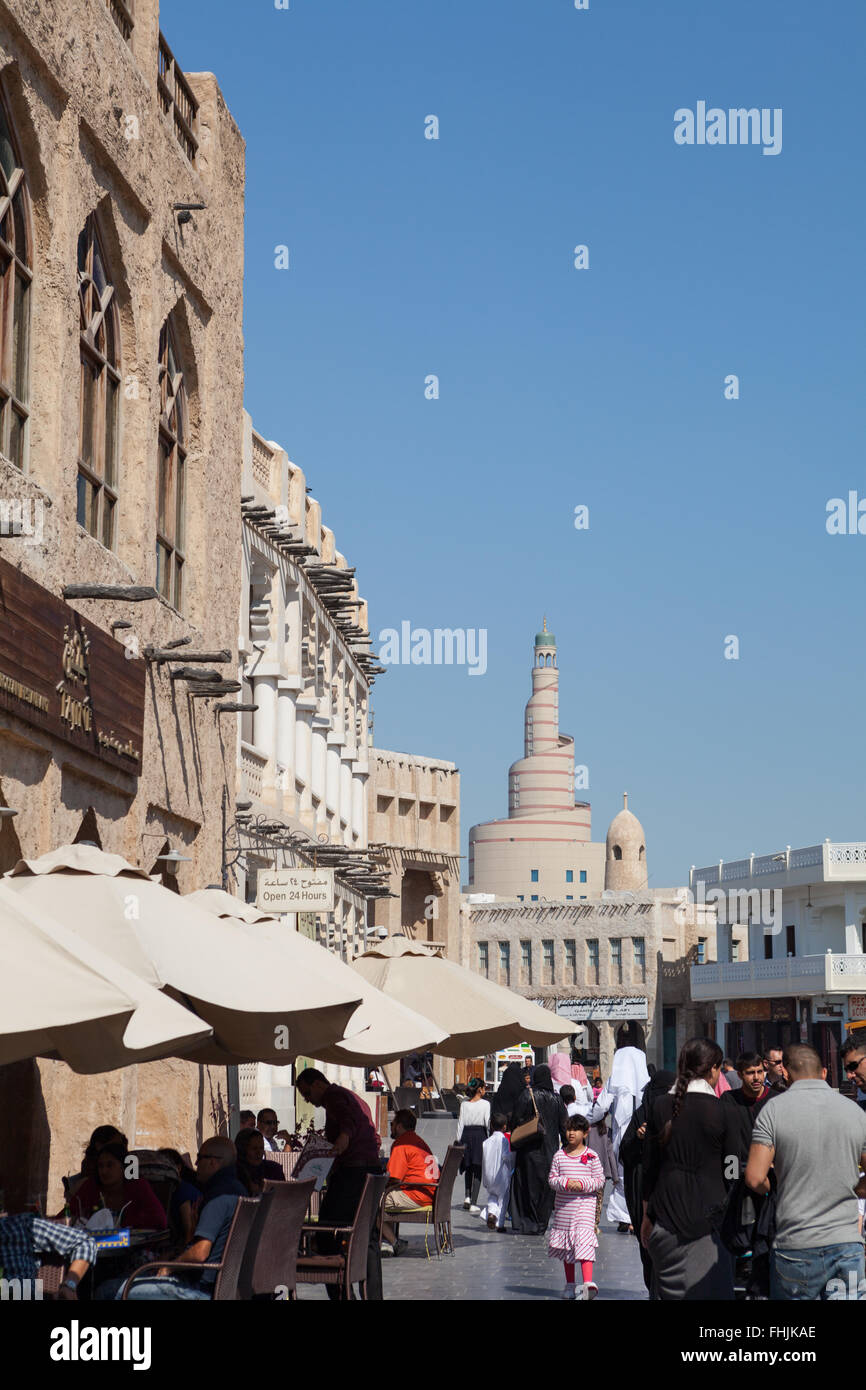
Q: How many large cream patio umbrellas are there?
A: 4